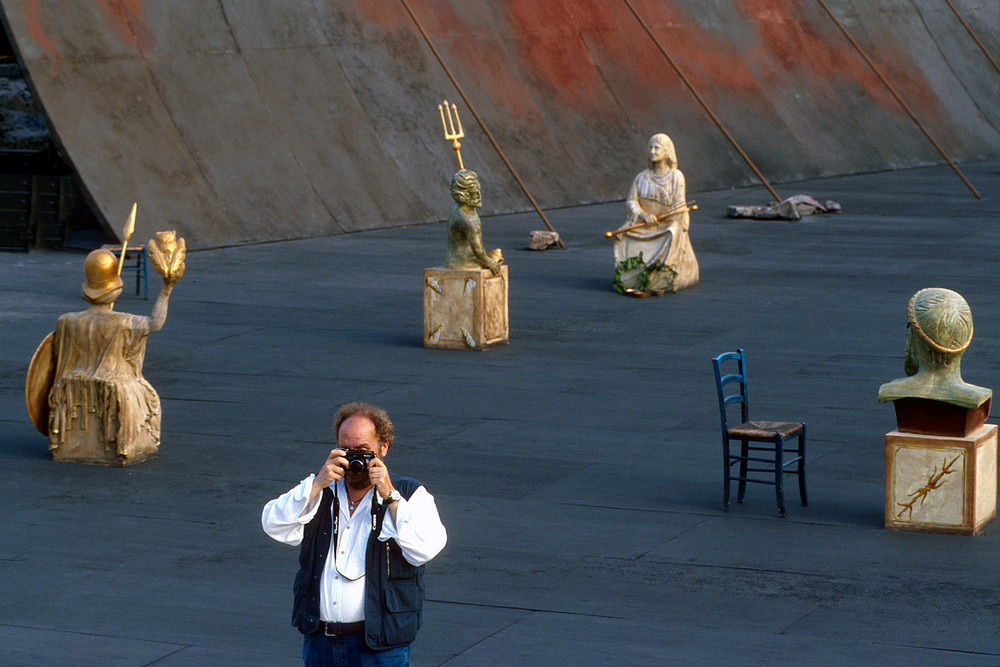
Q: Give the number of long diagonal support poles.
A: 4